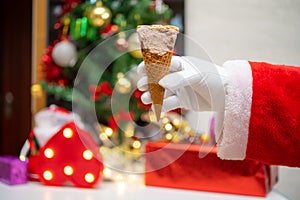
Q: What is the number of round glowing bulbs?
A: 6